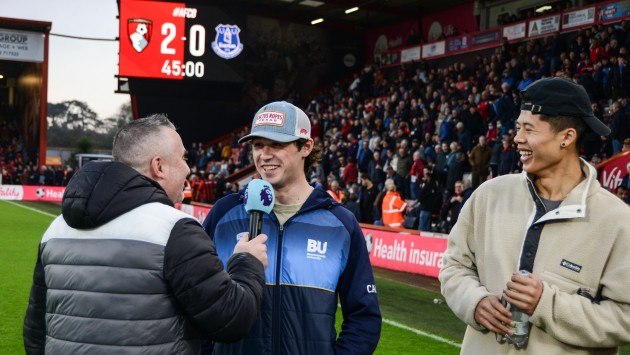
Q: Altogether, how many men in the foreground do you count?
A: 3